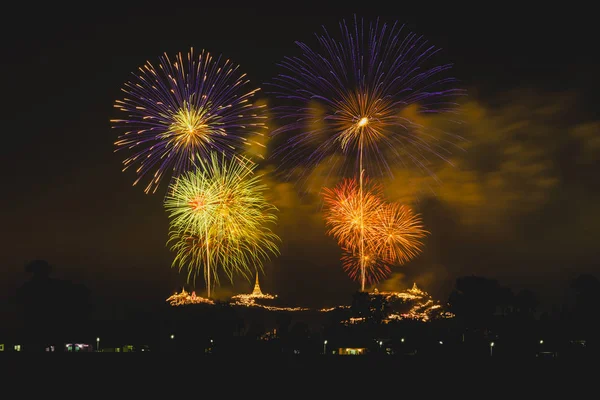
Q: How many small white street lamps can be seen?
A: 9